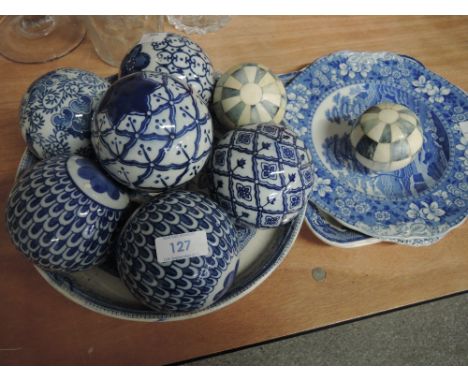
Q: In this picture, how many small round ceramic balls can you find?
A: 8